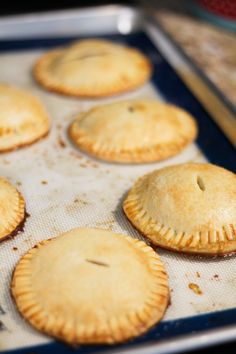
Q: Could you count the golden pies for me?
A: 6